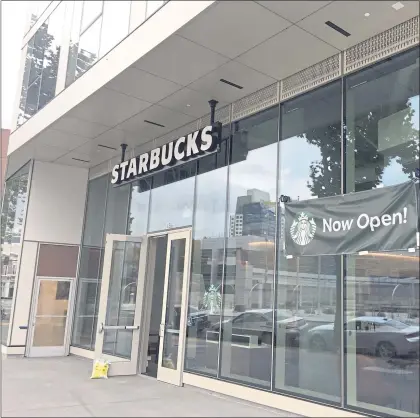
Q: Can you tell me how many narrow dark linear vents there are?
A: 5